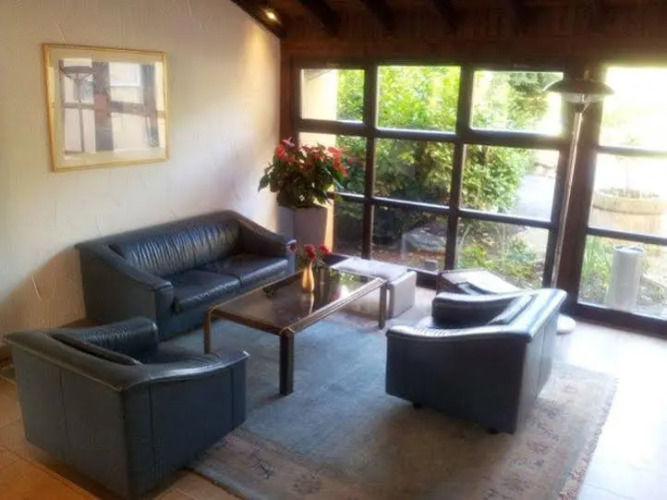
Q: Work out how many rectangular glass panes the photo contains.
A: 12